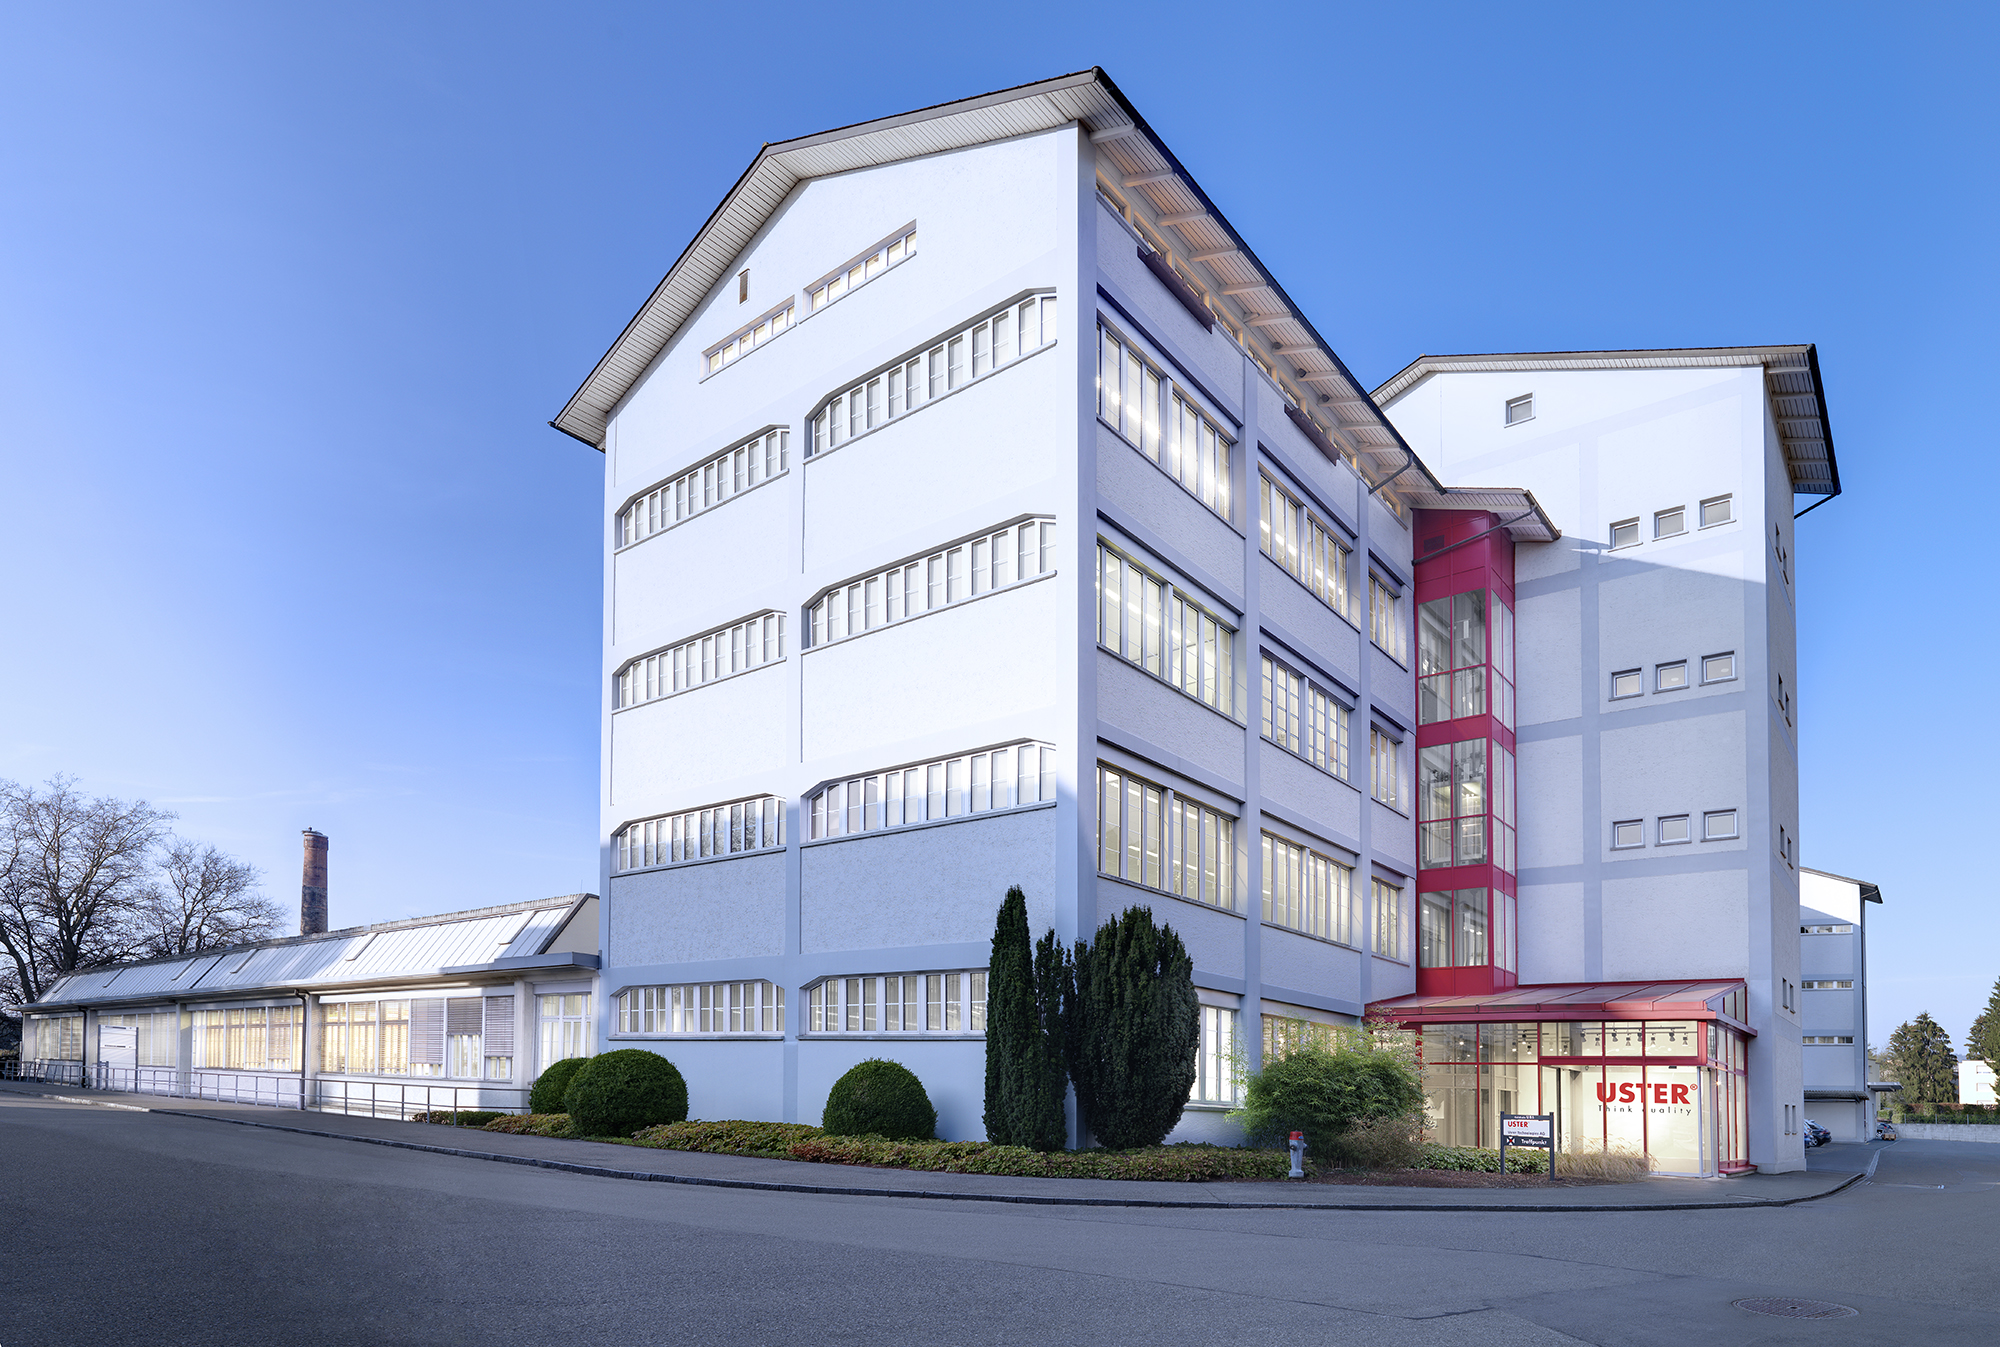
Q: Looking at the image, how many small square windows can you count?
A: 10